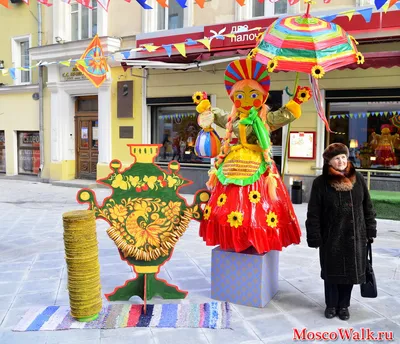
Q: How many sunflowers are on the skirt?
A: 5